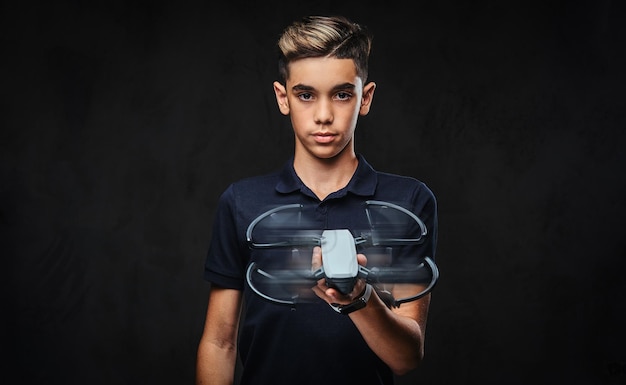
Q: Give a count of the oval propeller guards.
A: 4